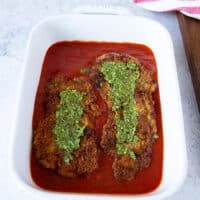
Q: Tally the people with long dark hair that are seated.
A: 0